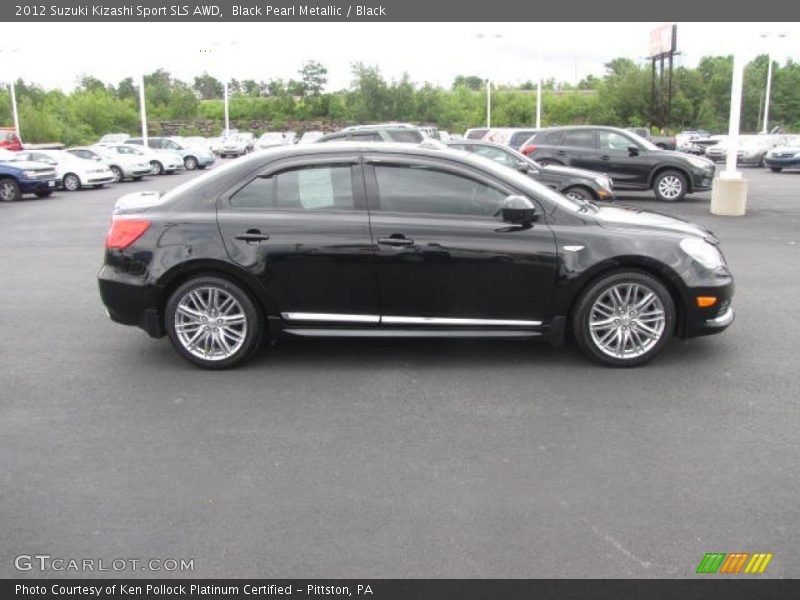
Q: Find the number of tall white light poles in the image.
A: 7